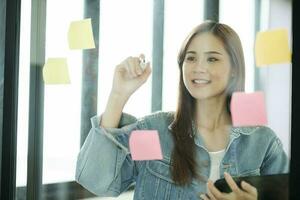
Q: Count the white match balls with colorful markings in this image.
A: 0